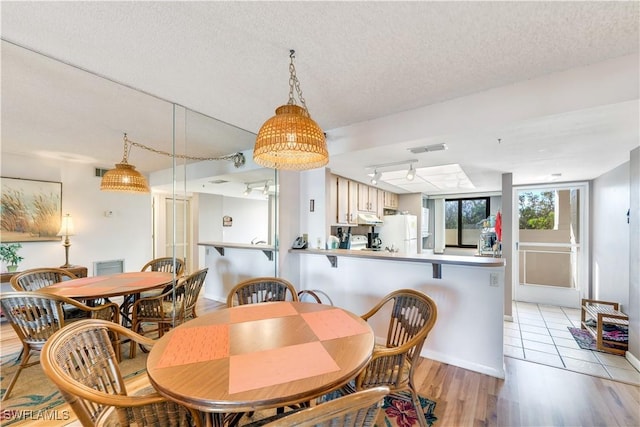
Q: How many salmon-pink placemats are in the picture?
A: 4